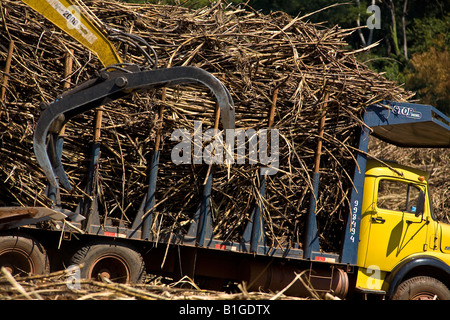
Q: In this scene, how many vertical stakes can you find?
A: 7